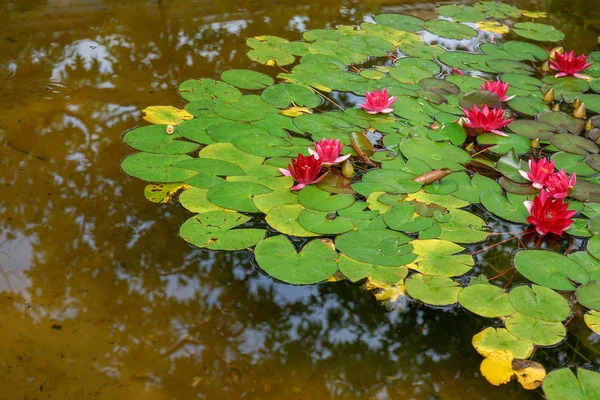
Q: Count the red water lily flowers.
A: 9